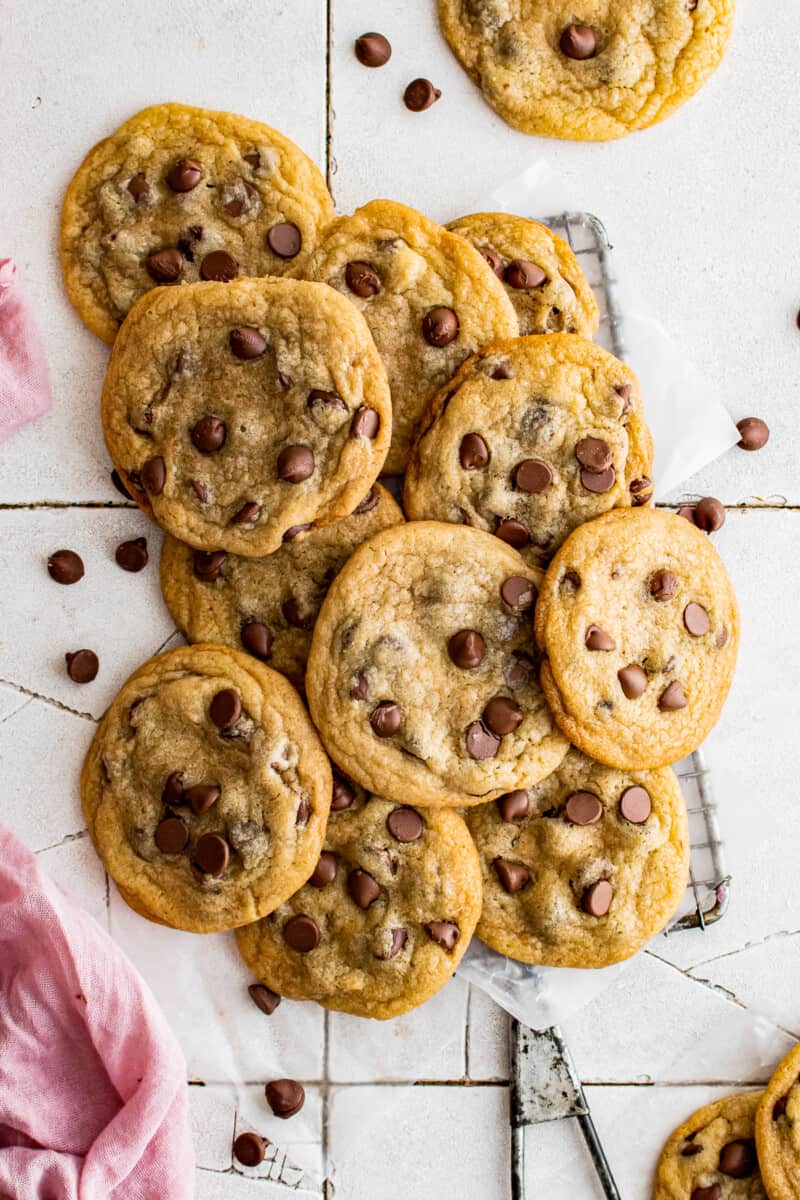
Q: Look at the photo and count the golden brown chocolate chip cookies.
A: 14